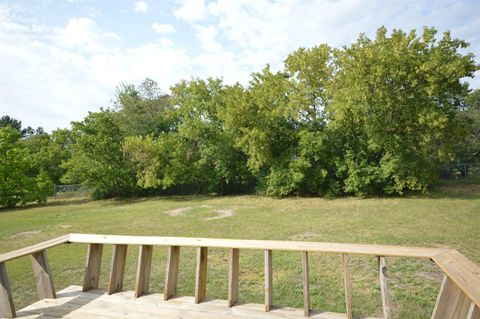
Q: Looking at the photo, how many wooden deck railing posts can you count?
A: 14